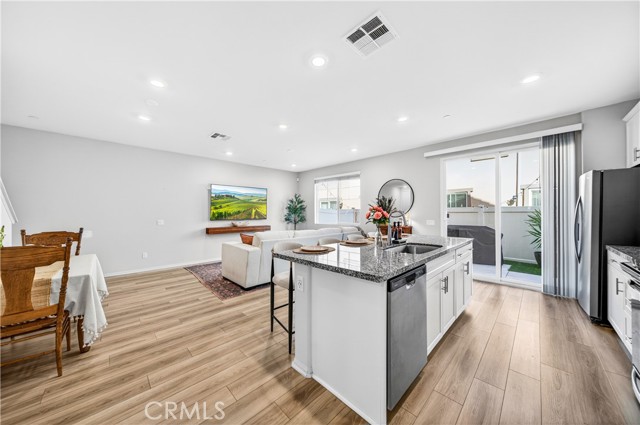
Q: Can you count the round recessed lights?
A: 9